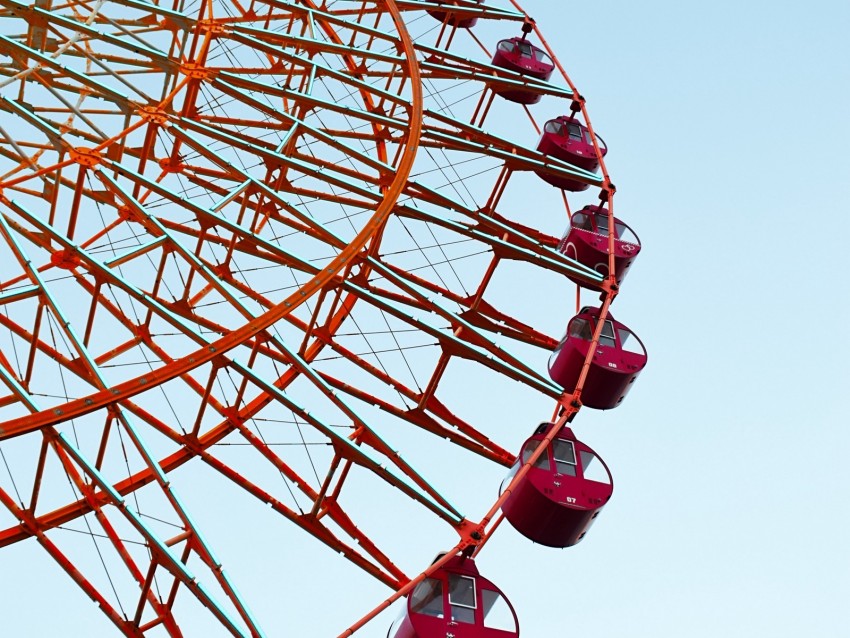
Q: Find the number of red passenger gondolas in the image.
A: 7